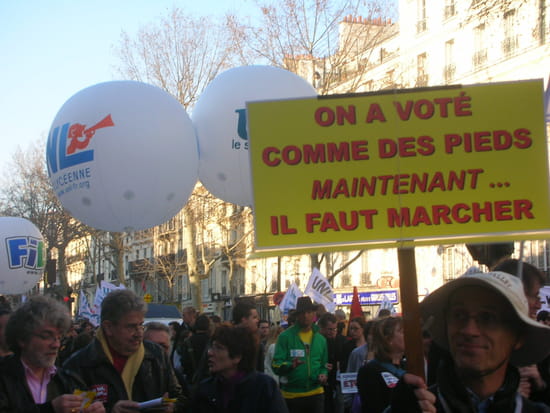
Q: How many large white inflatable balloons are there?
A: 3